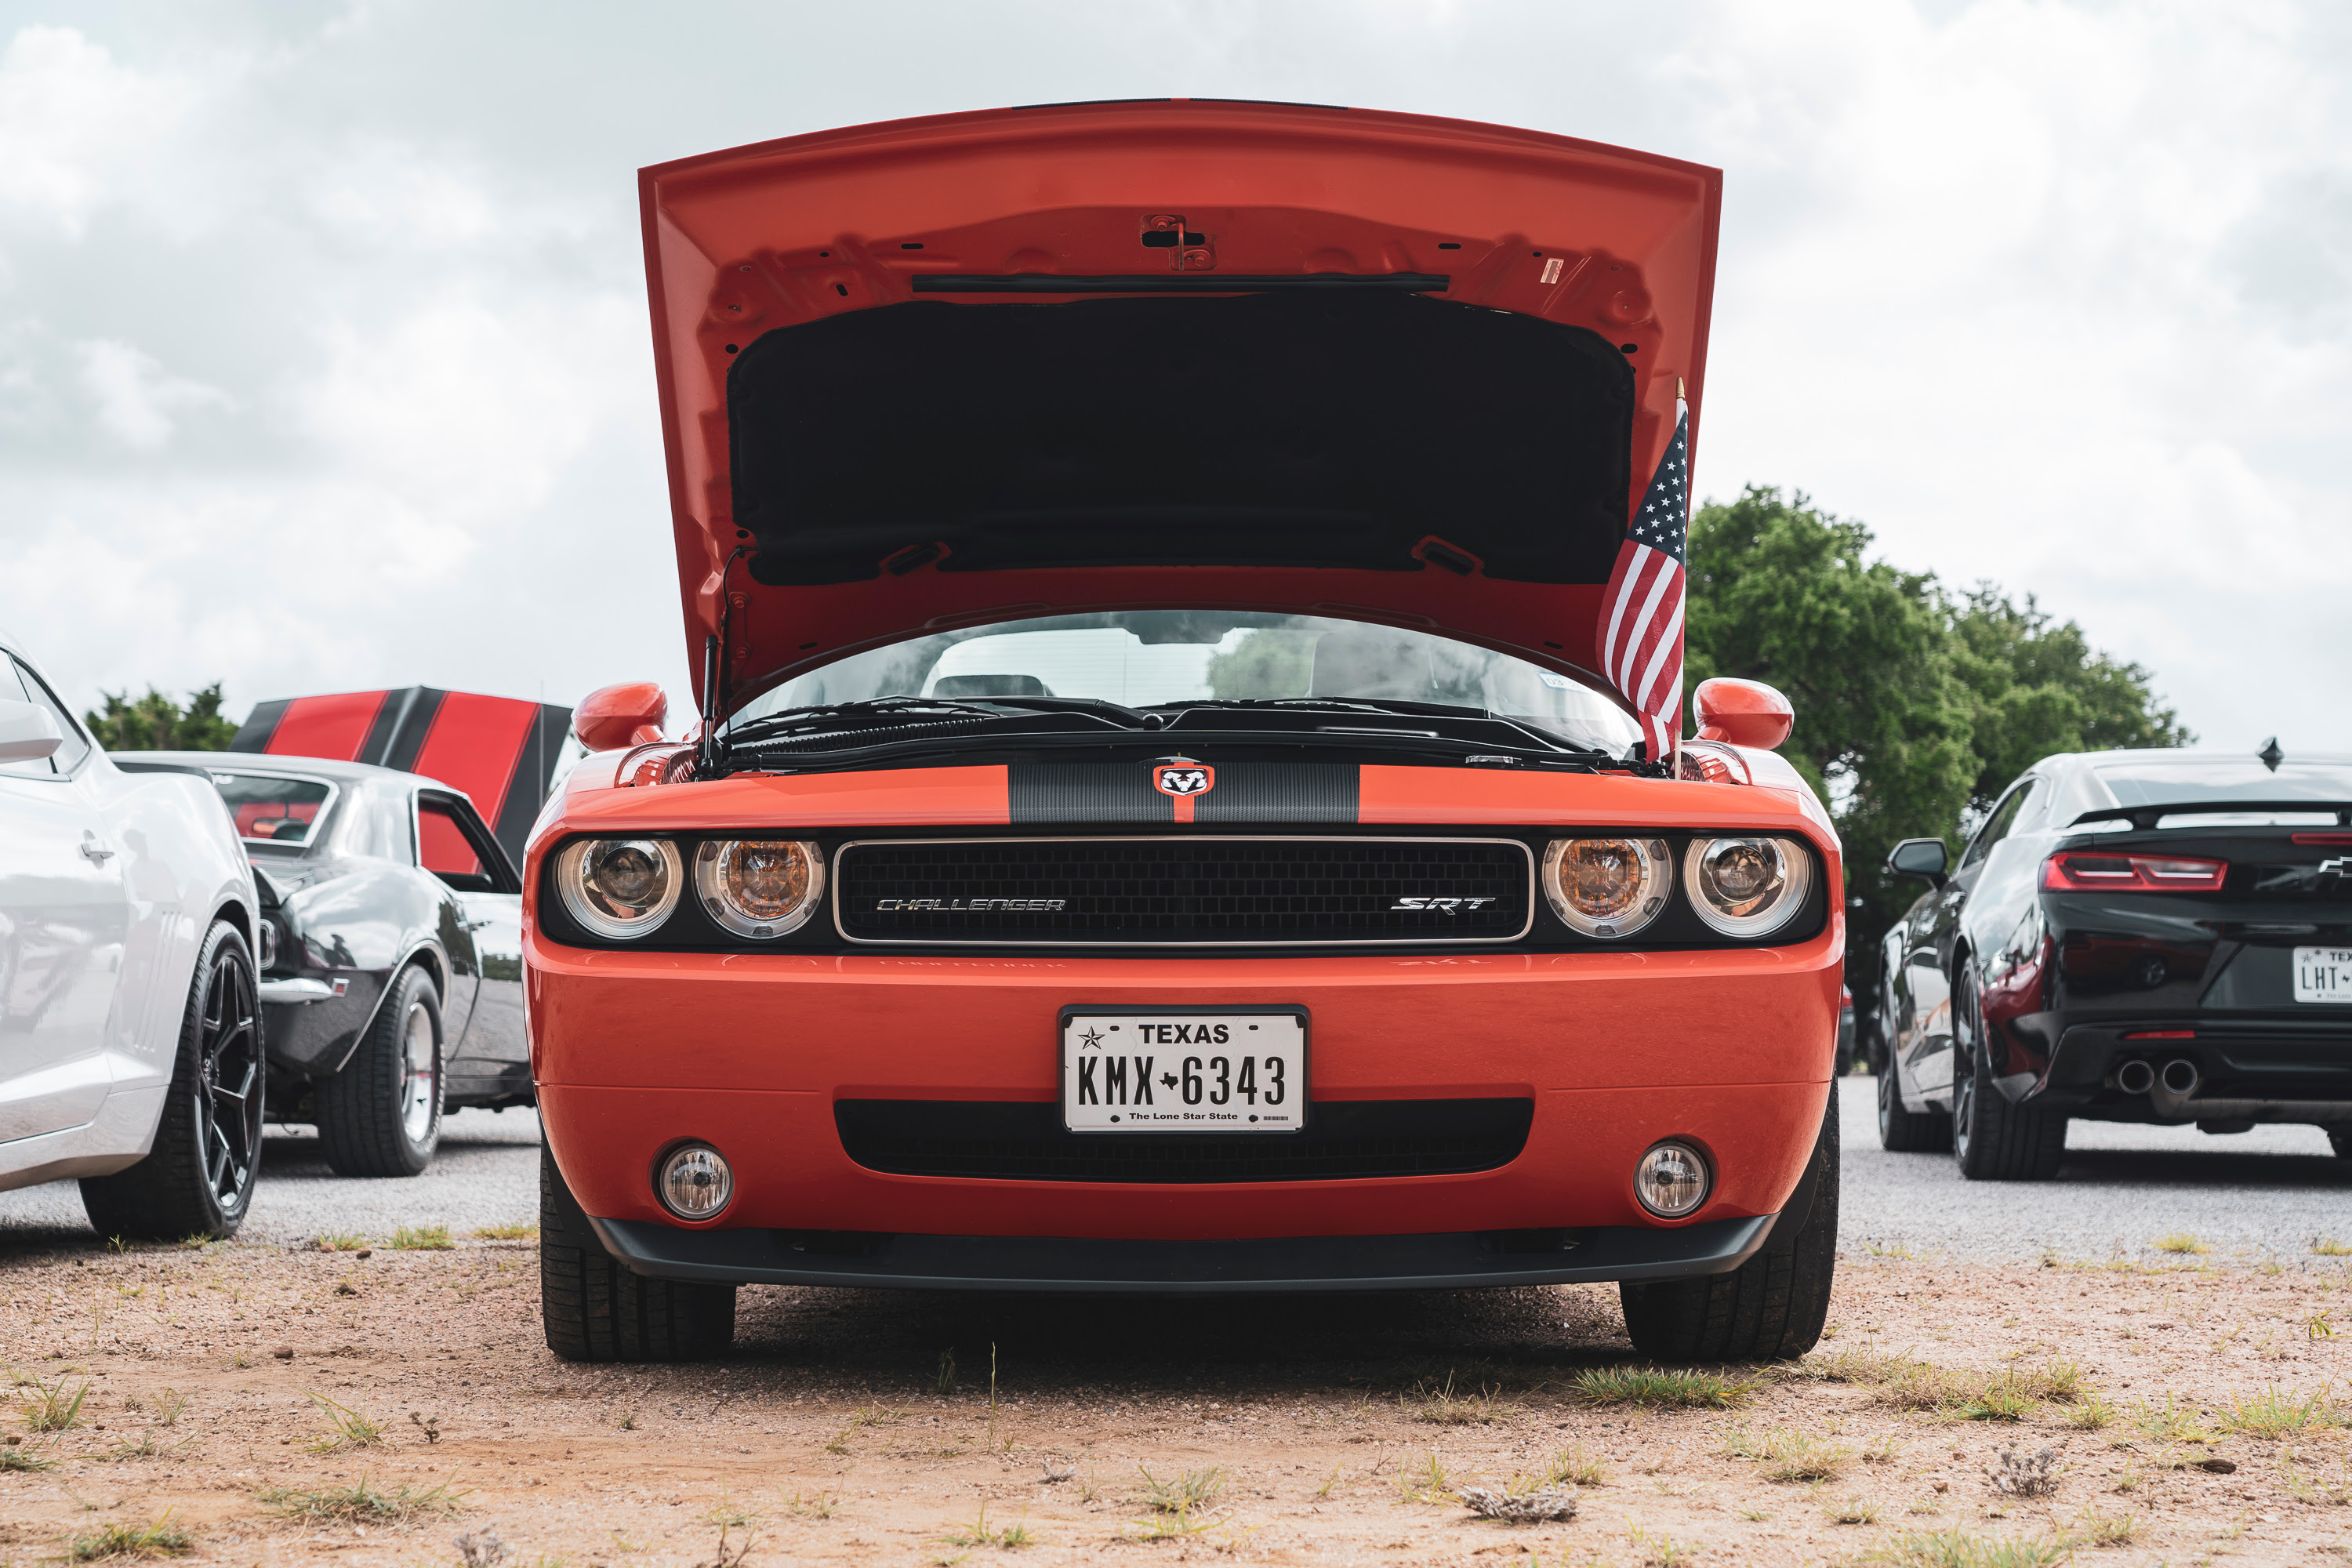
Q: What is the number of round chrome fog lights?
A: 2